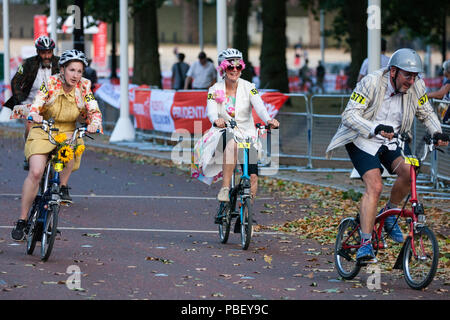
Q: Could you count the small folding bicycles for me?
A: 3